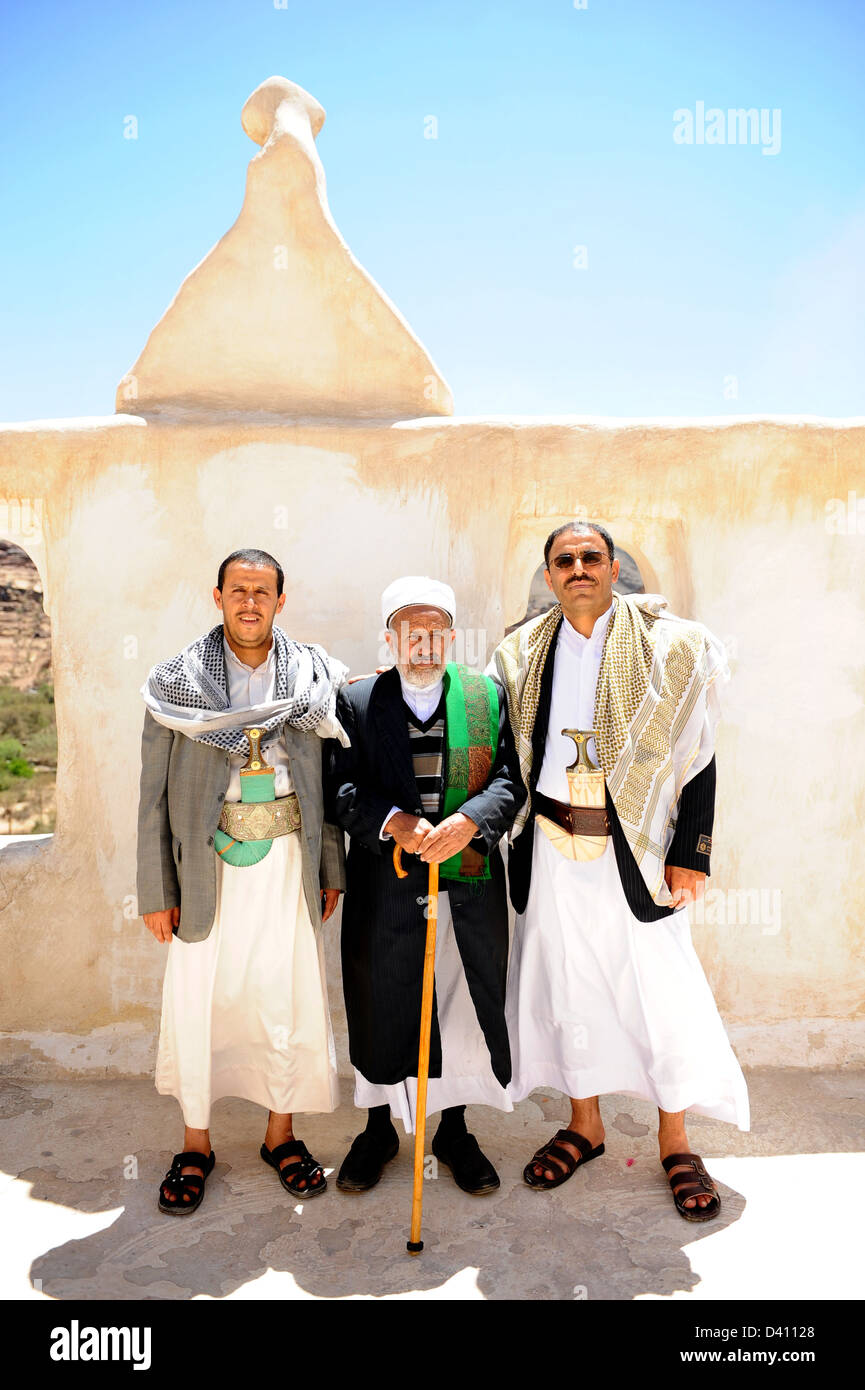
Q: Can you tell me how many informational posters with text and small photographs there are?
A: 0